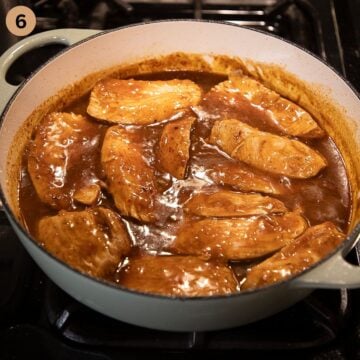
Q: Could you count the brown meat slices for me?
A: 12